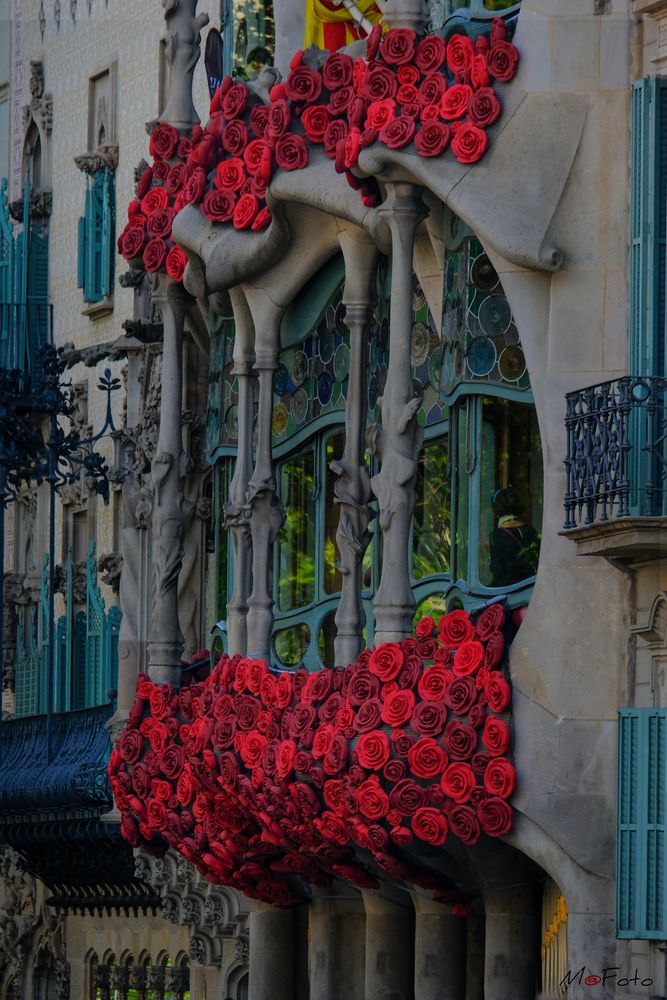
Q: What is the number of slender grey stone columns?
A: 5